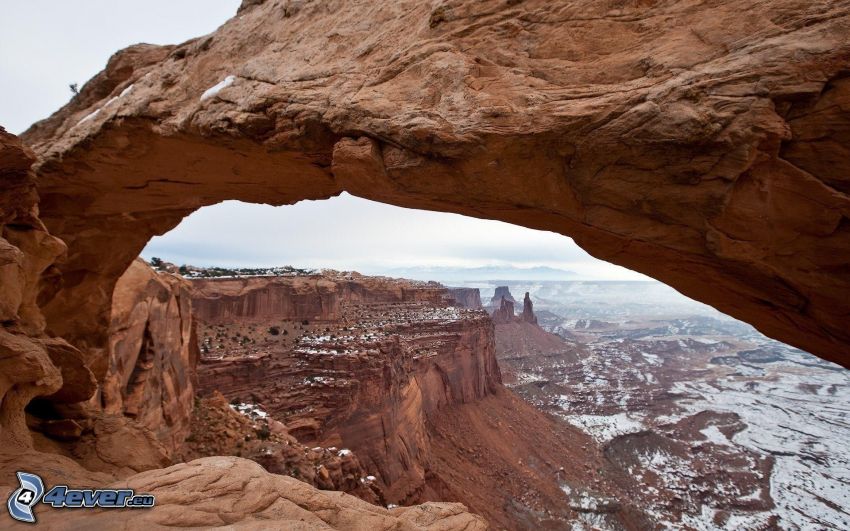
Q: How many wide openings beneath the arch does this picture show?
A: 1